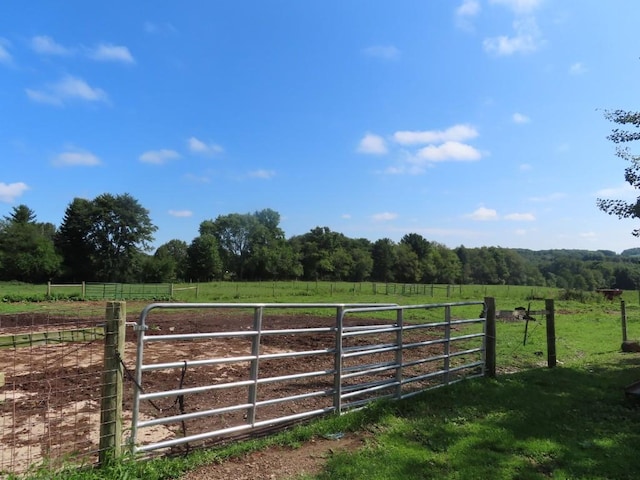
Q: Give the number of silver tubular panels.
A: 2